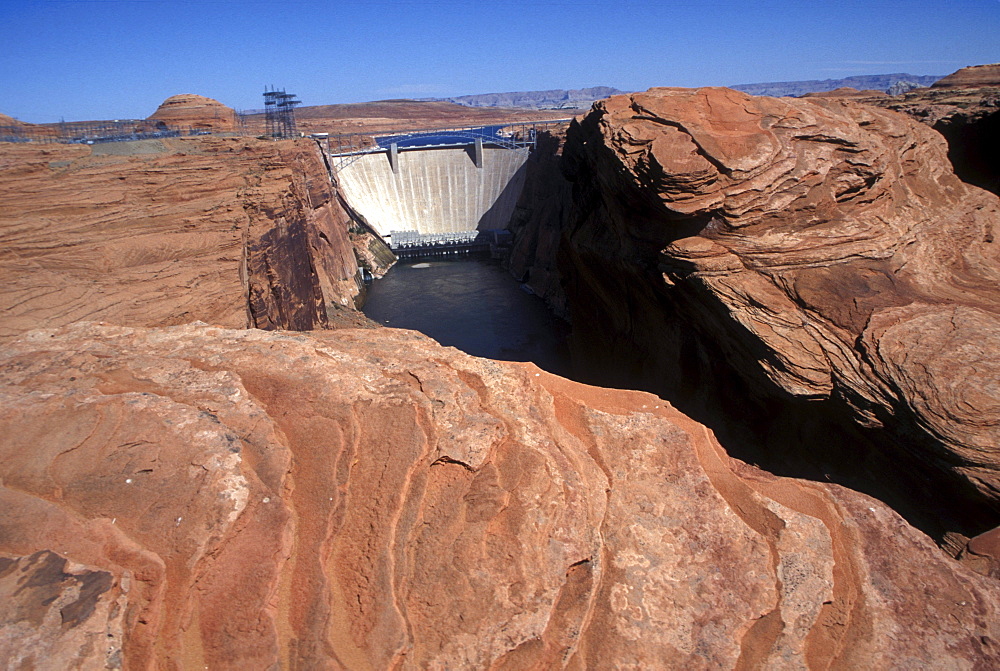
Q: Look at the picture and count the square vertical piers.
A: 2